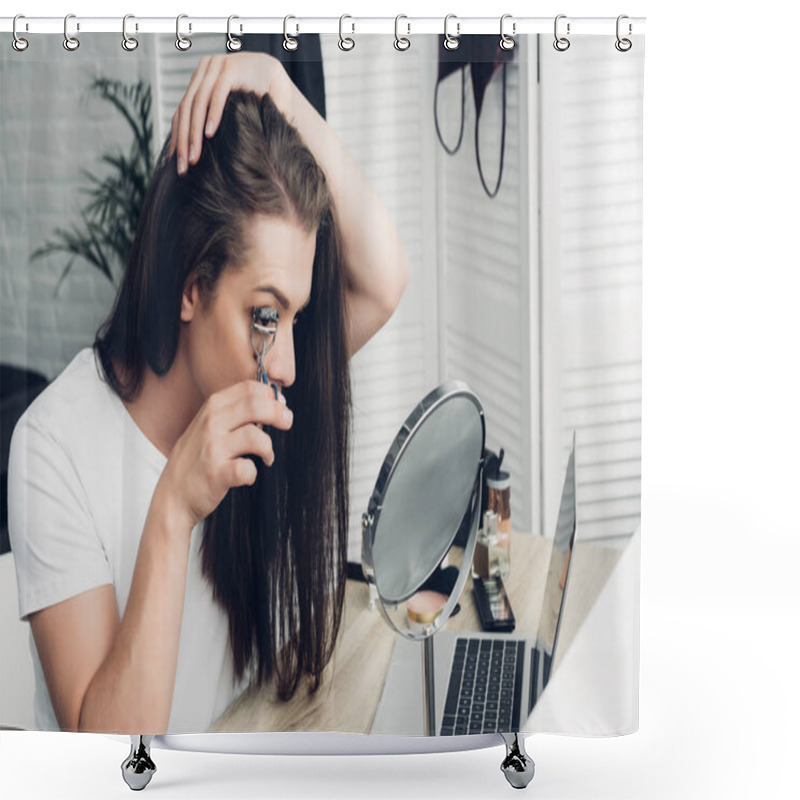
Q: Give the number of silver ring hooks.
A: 12